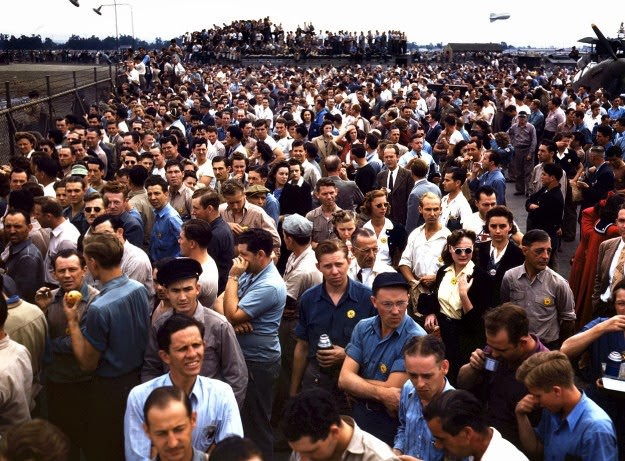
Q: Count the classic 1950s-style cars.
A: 0